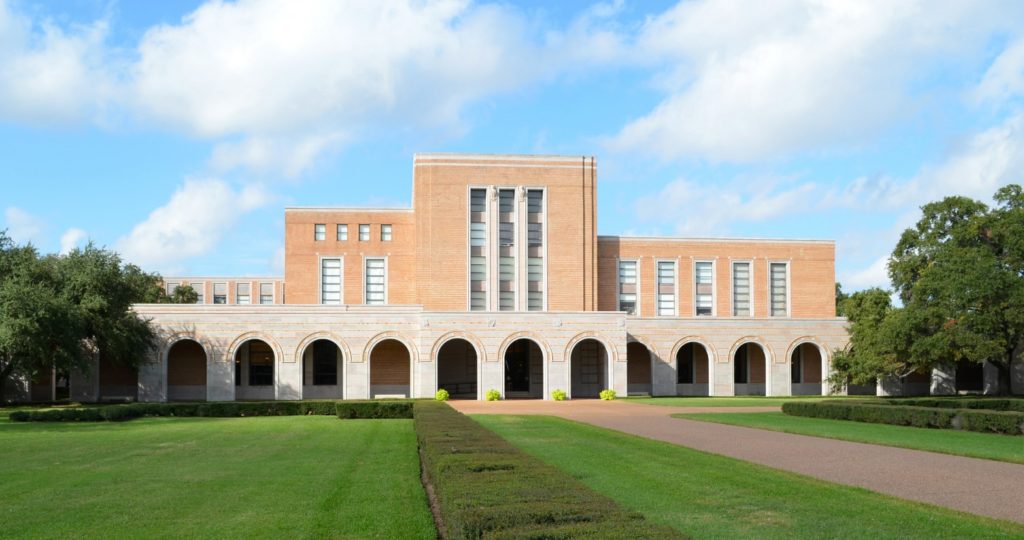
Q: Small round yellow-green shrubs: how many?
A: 4